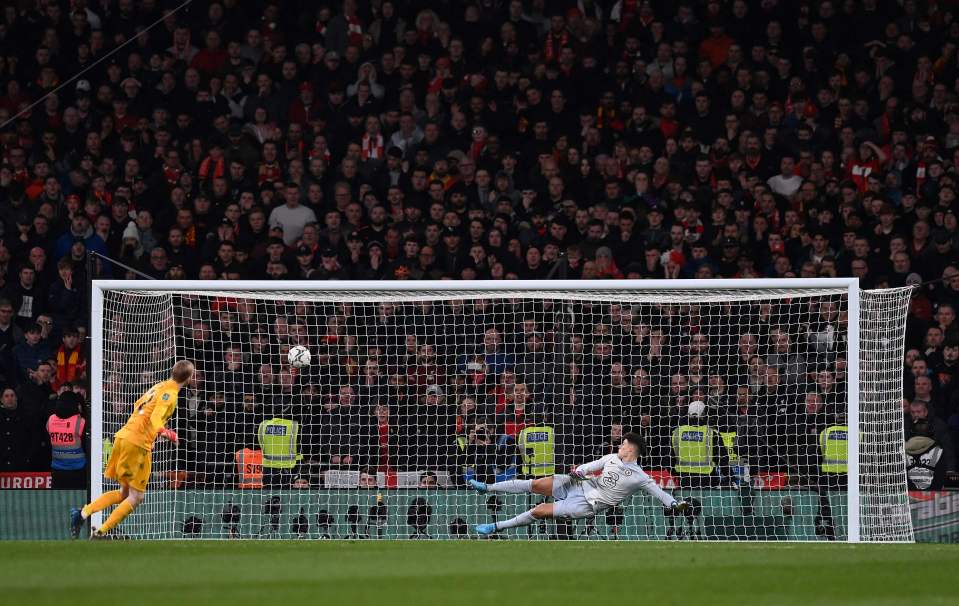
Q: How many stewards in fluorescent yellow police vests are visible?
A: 4